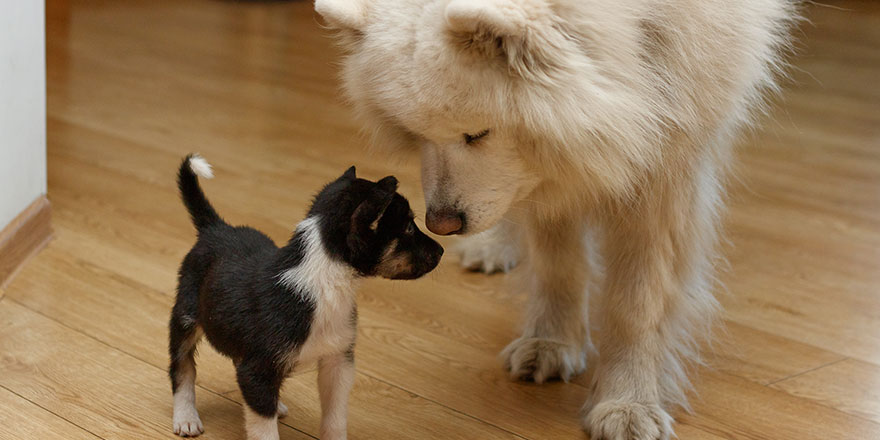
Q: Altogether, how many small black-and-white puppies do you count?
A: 1